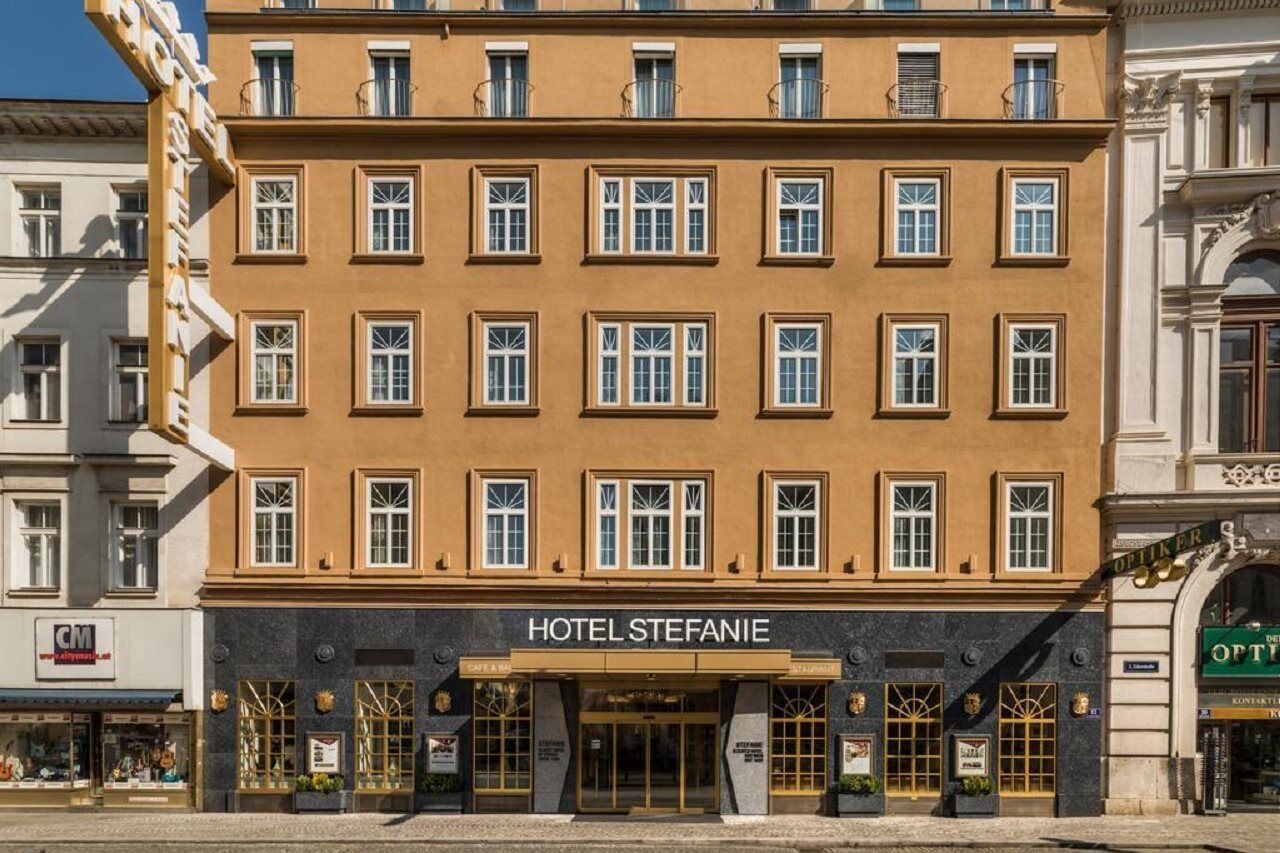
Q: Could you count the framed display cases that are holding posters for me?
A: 4